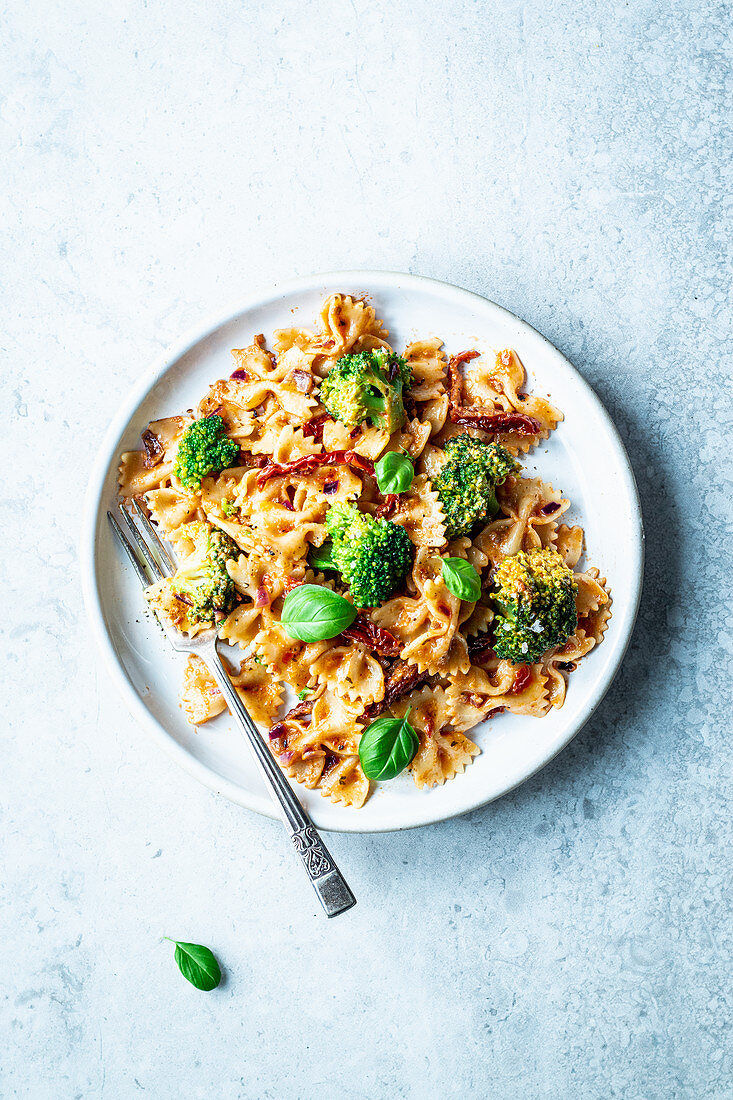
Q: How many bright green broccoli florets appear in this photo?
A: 6